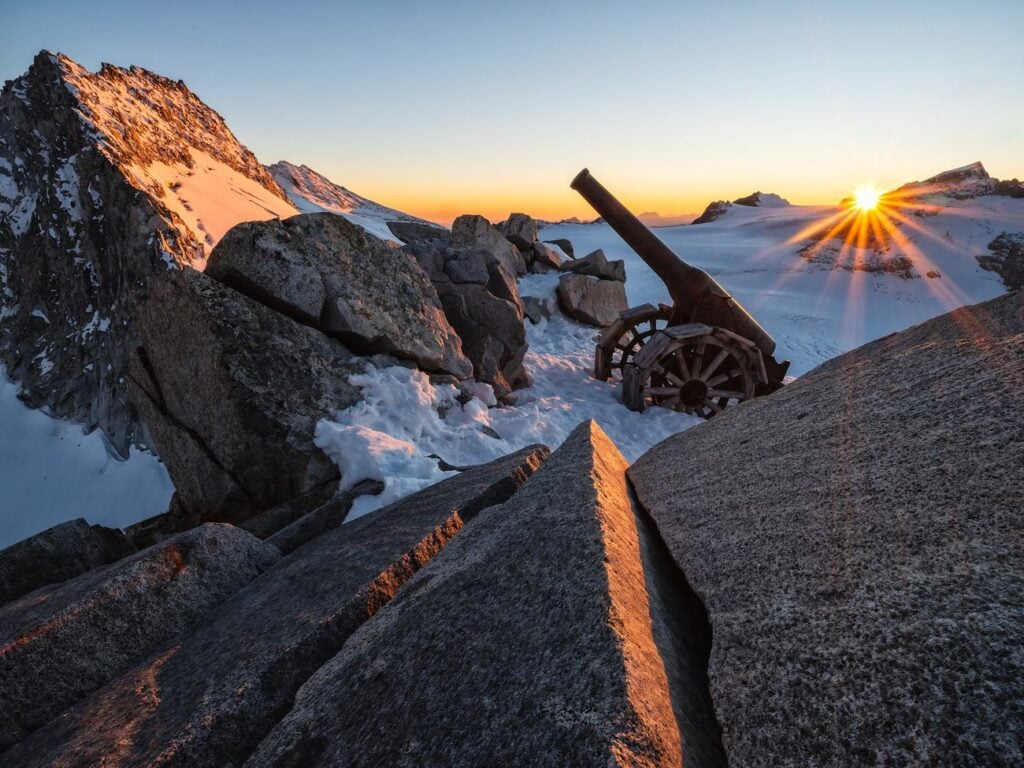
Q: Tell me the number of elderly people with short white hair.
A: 0